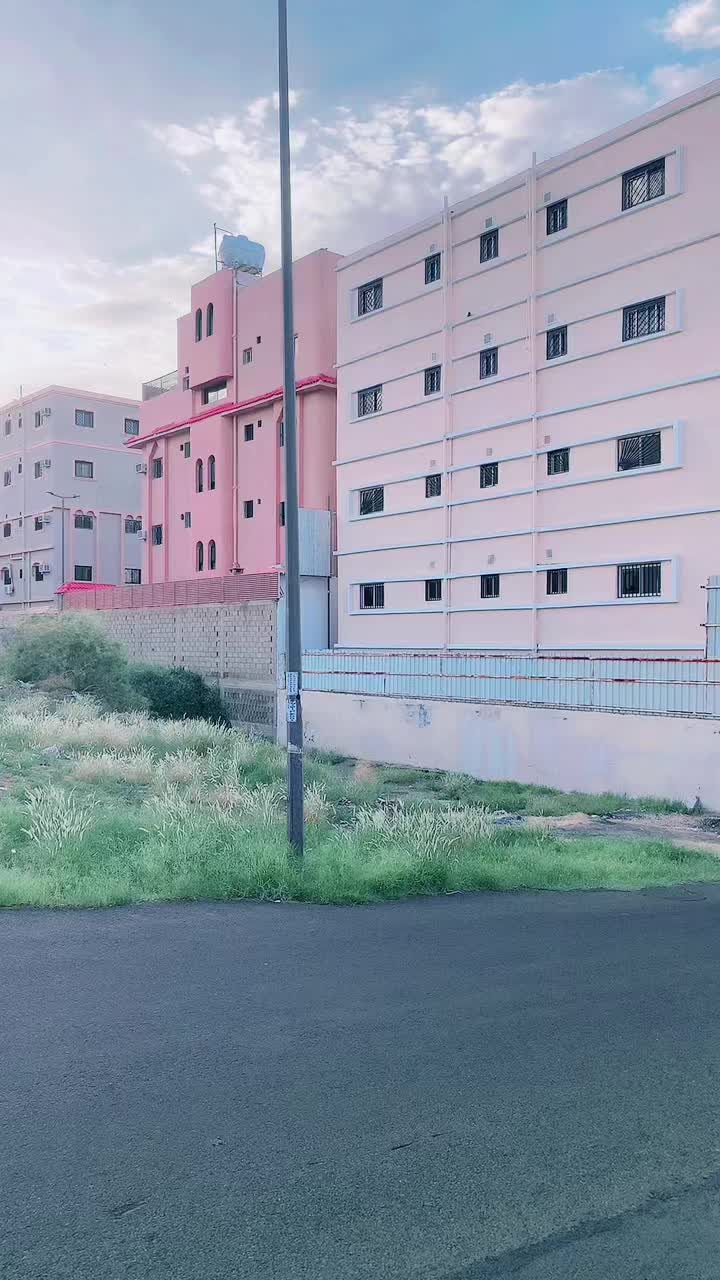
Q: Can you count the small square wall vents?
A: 12